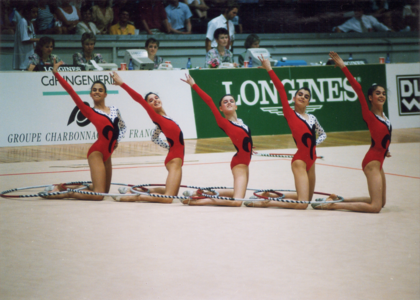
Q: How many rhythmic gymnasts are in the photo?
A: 5